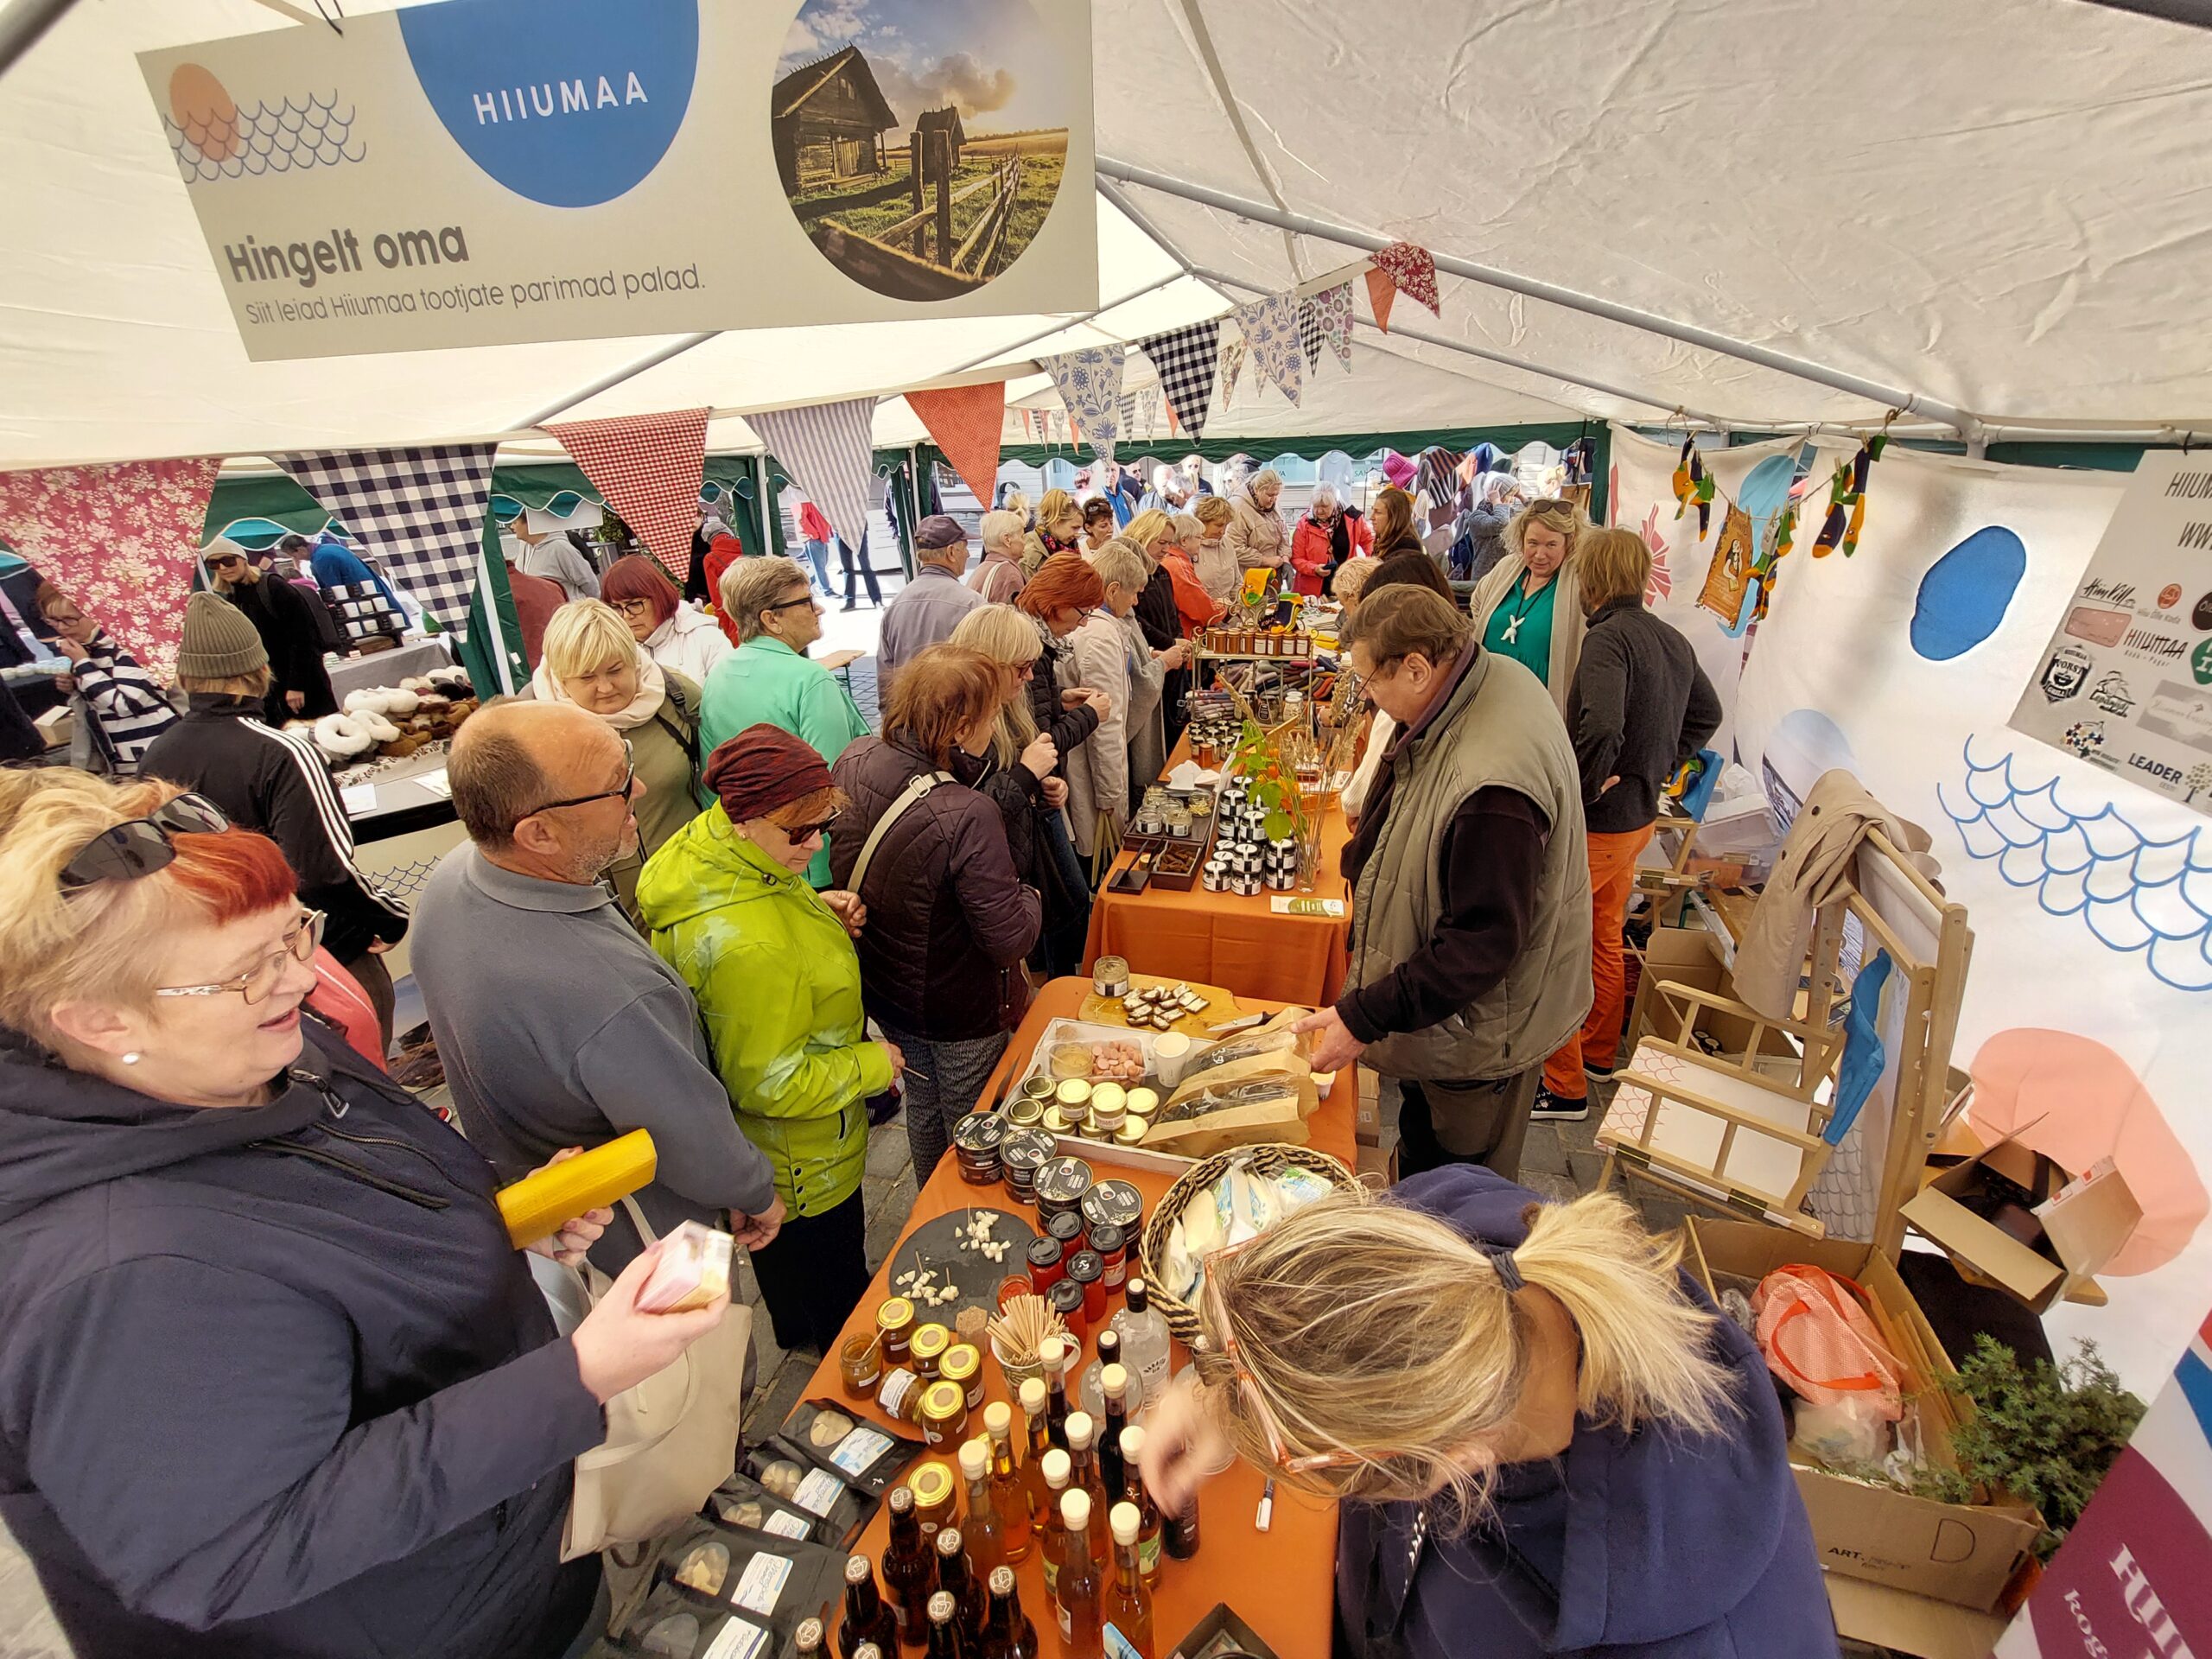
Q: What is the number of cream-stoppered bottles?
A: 10